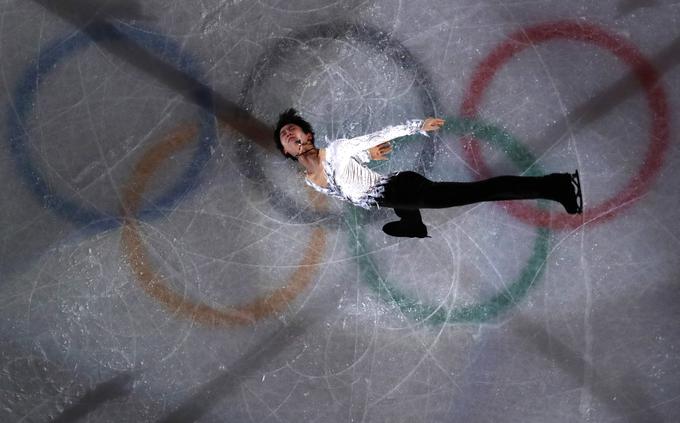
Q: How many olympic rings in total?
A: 5